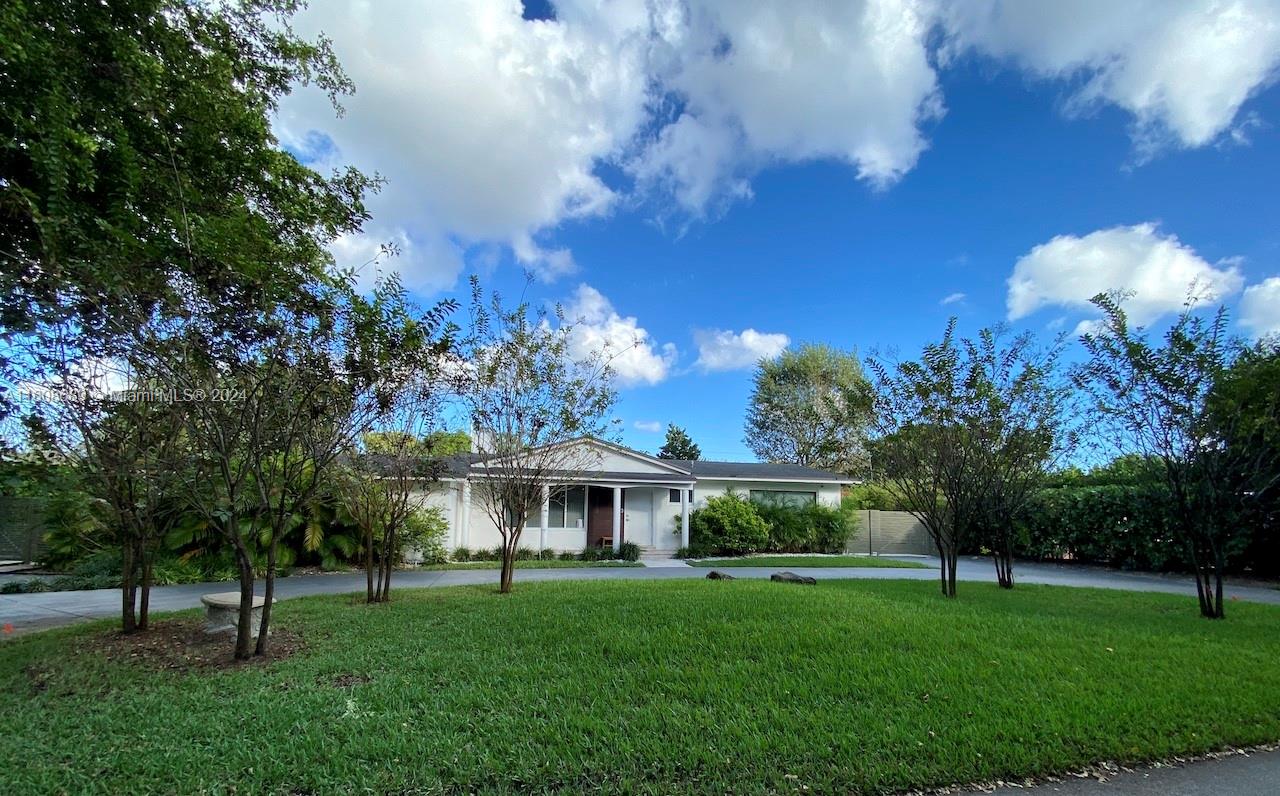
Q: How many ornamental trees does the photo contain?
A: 7